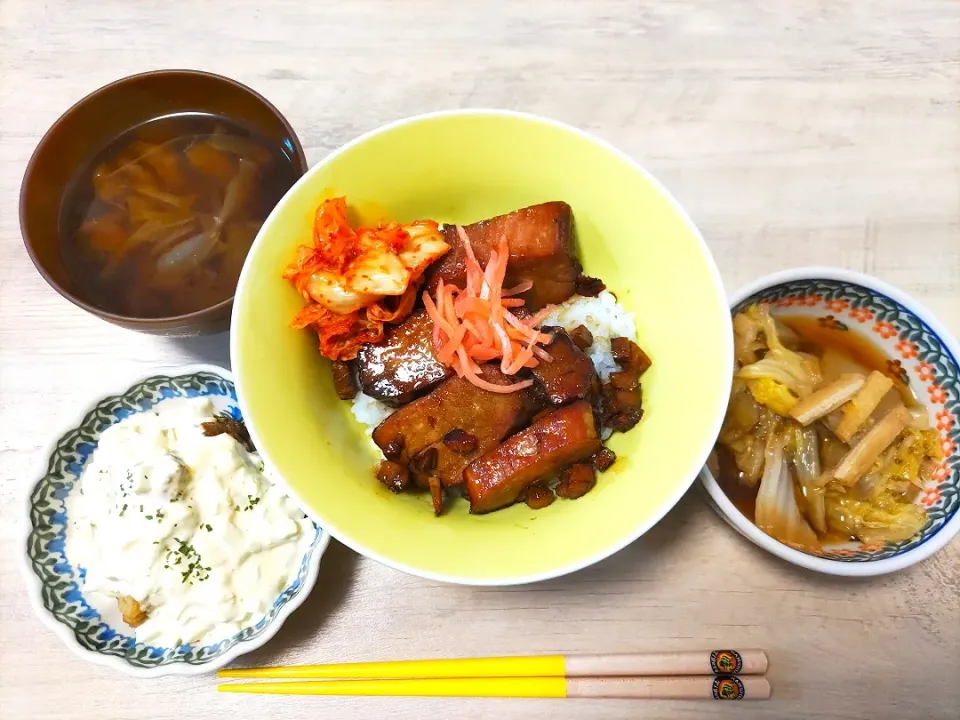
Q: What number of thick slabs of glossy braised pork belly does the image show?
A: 5